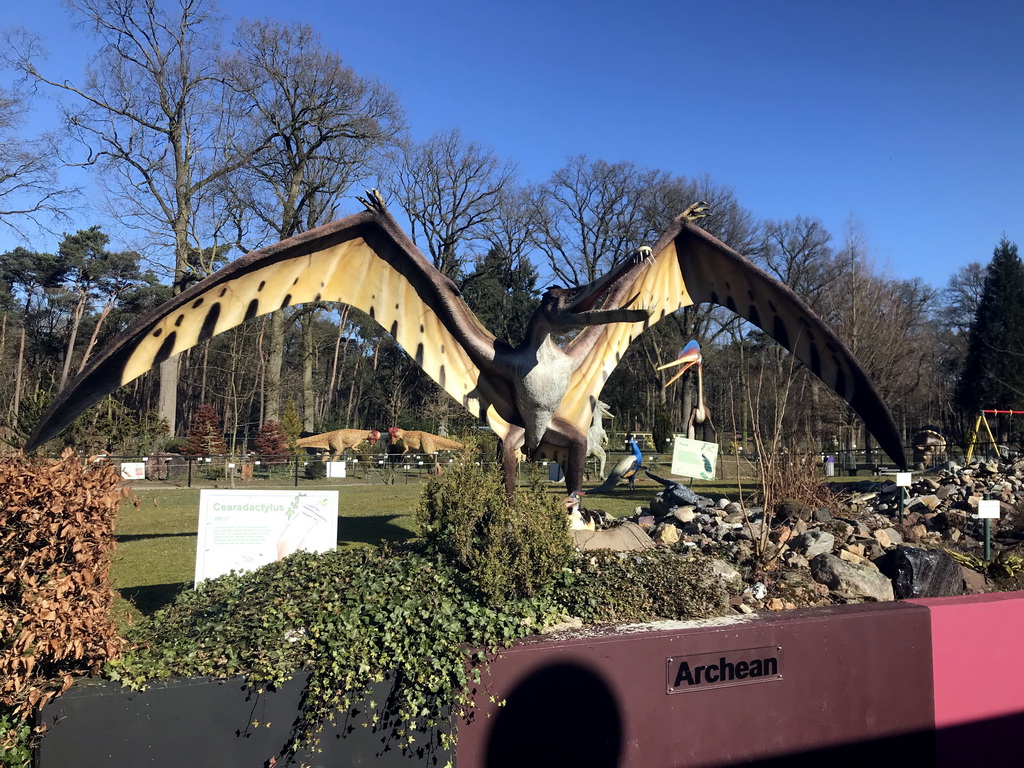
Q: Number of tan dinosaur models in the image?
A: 2